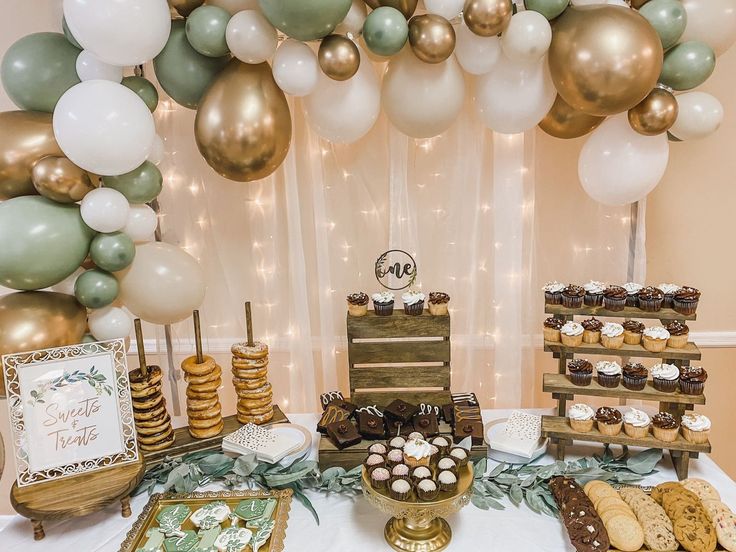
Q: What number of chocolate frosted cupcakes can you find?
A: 15